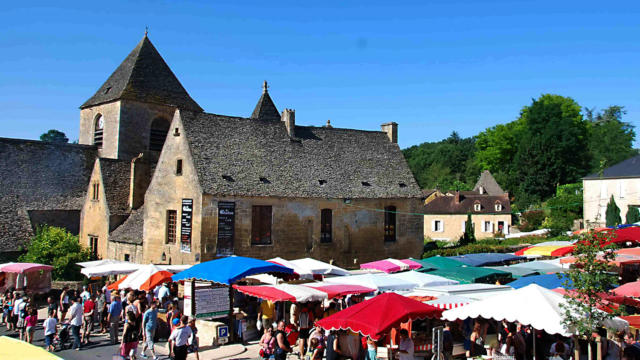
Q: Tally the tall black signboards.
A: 2